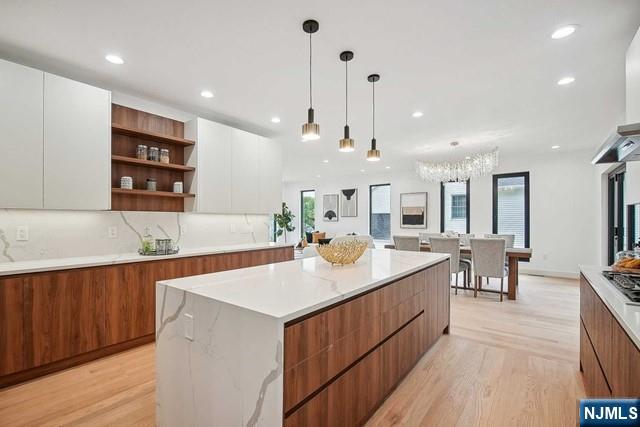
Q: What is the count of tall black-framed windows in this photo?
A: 4